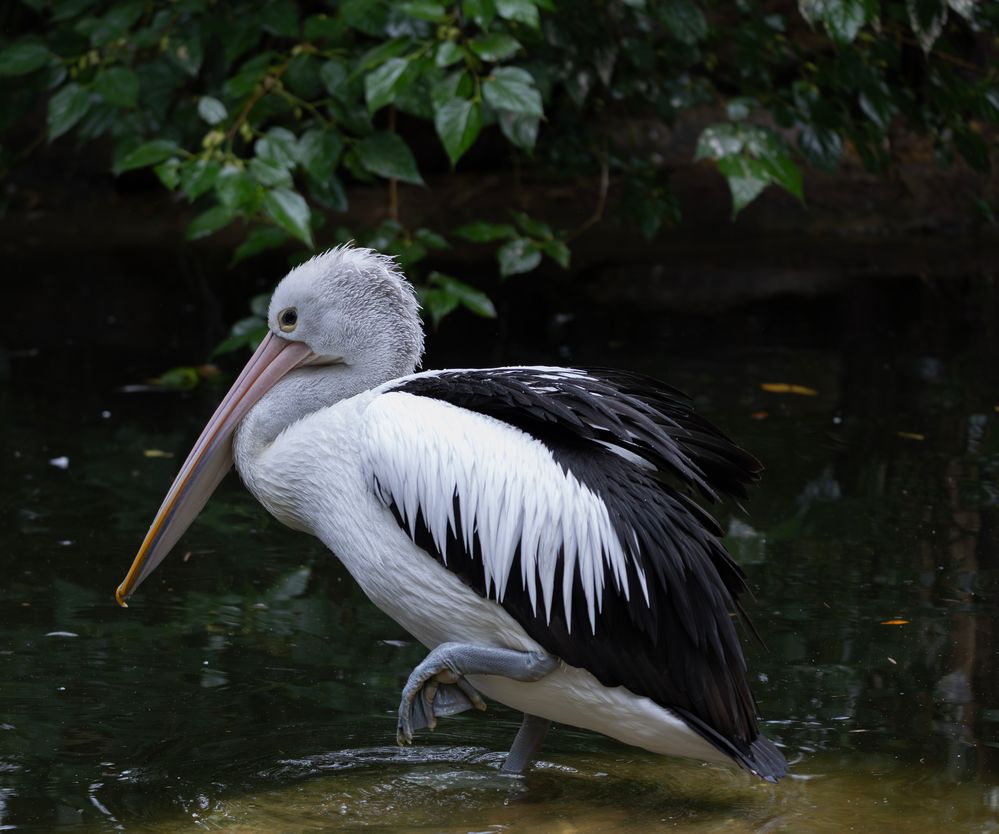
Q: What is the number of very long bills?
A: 1